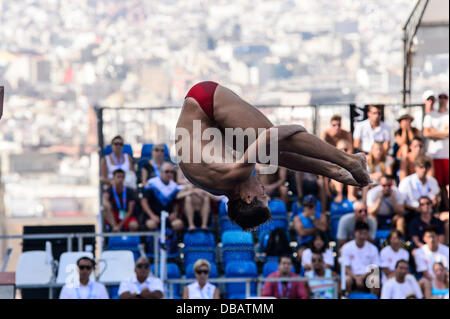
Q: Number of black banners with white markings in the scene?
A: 1